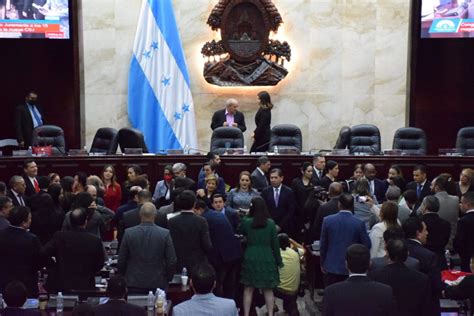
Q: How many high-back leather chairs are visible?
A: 9